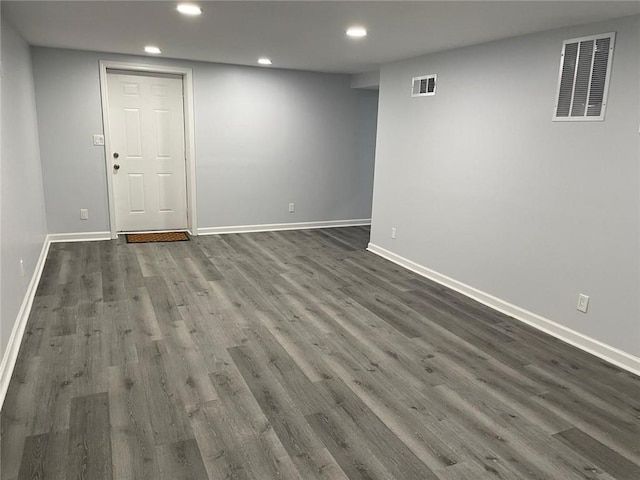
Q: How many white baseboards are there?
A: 4